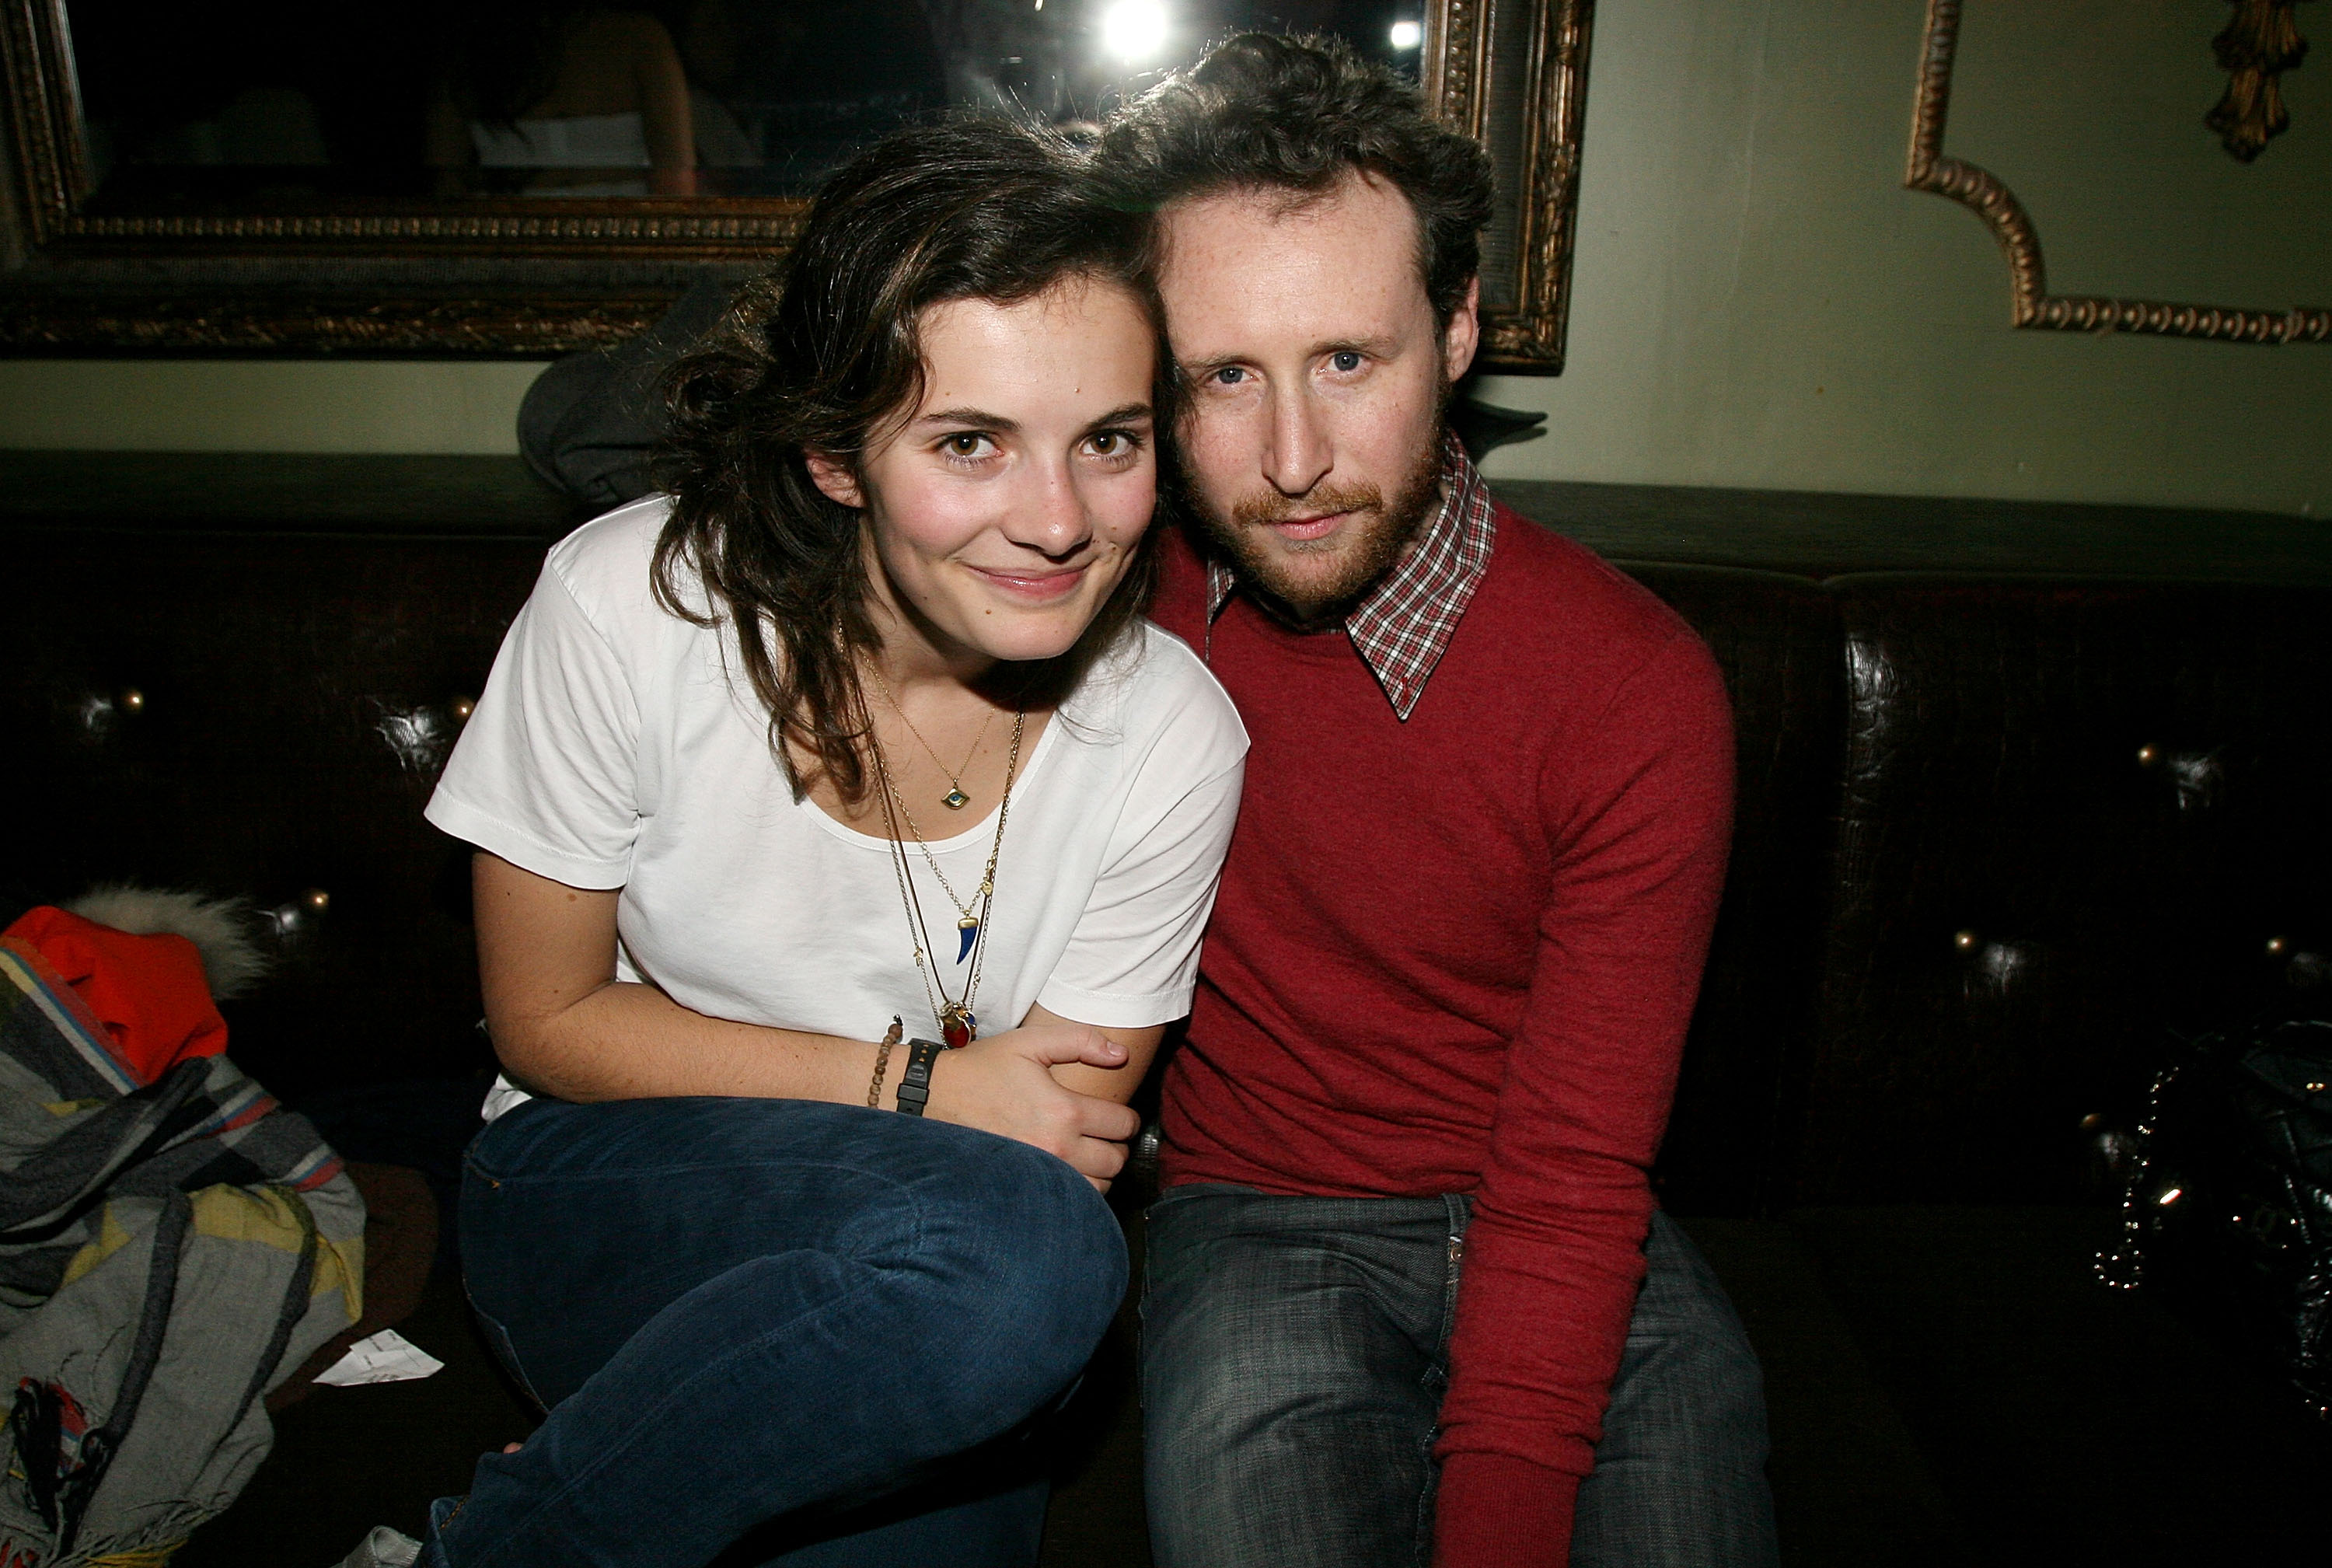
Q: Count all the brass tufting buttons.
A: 7